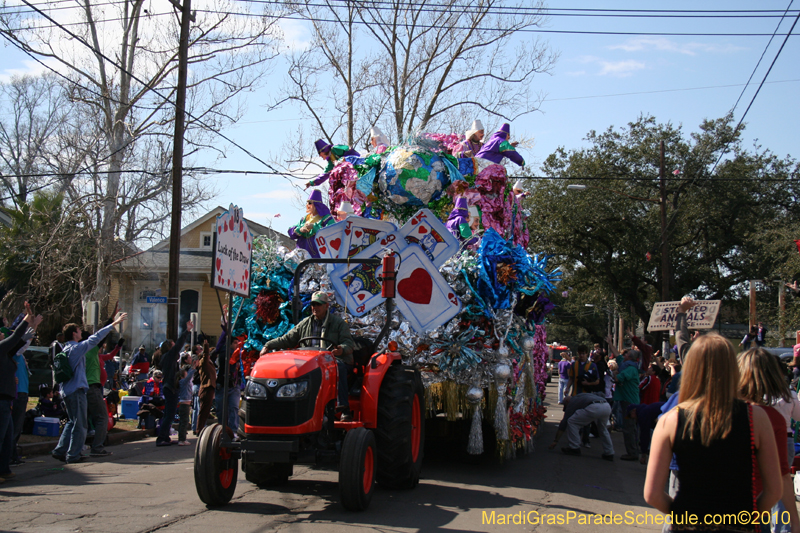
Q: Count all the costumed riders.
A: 9